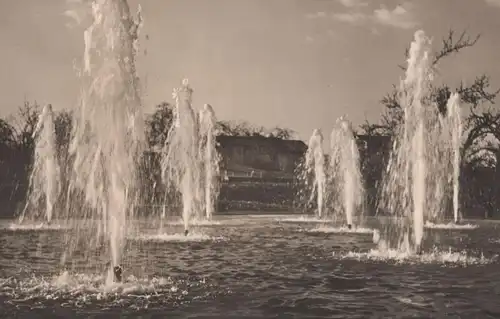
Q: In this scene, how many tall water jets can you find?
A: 8